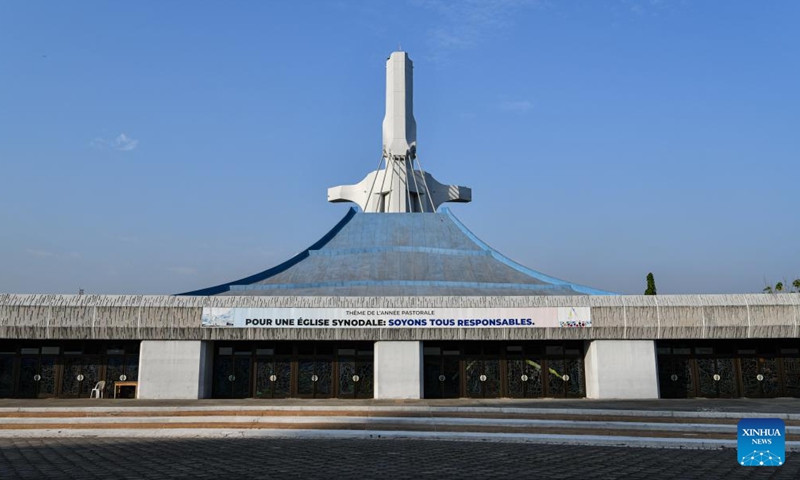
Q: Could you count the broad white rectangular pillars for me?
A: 3